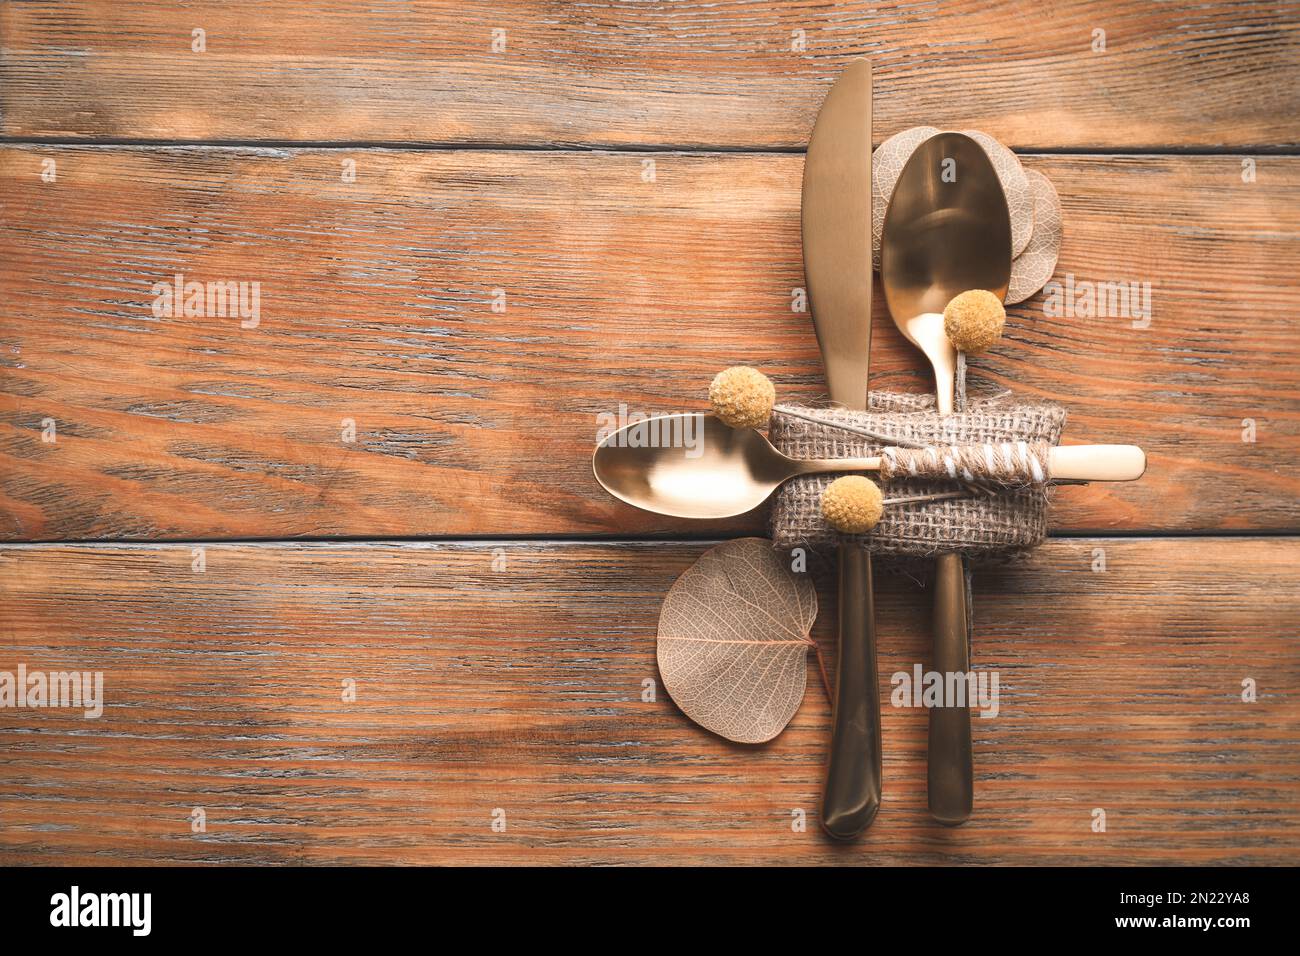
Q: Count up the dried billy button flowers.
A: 3